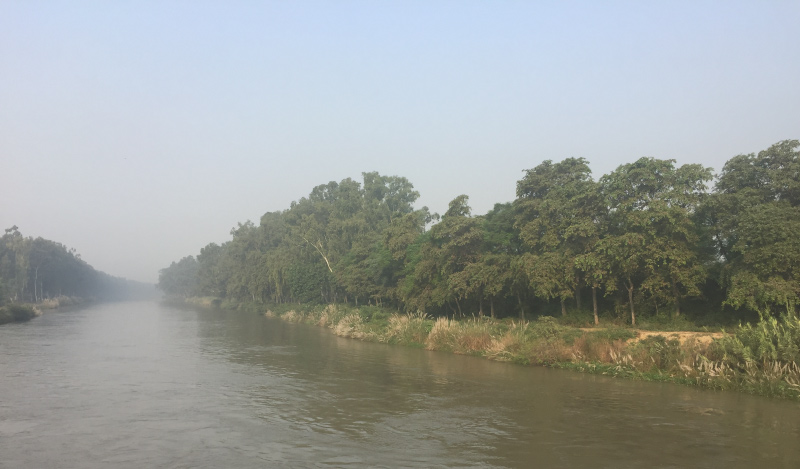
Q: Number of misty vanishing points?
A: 1